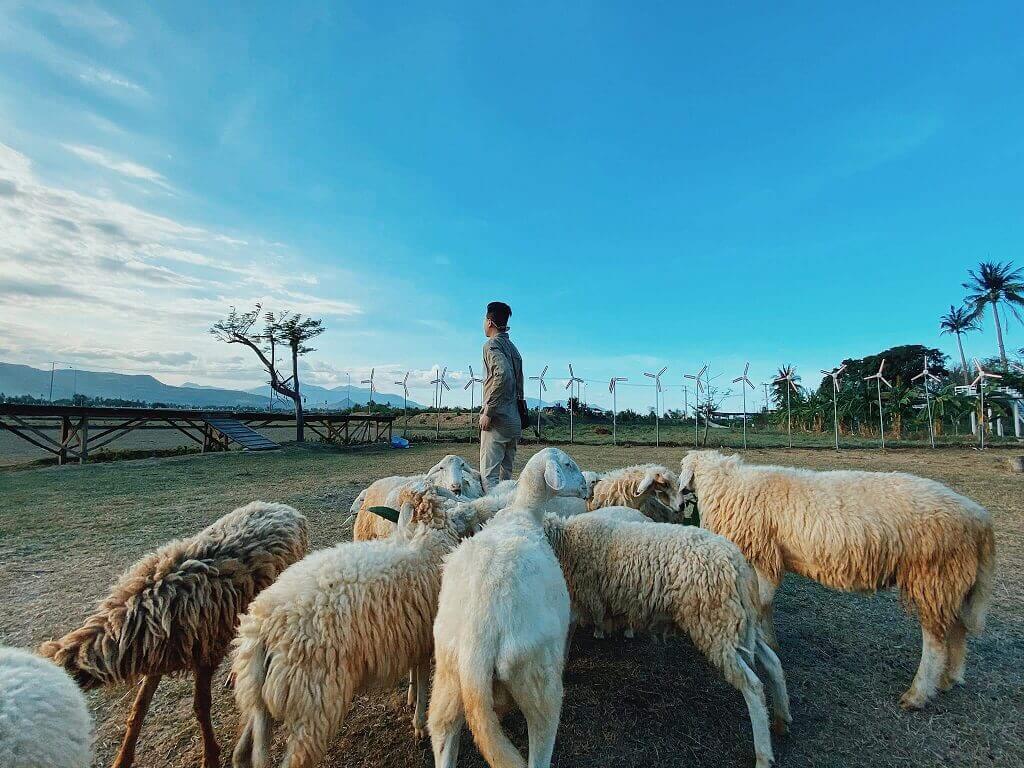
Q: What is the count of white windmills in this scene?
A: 15